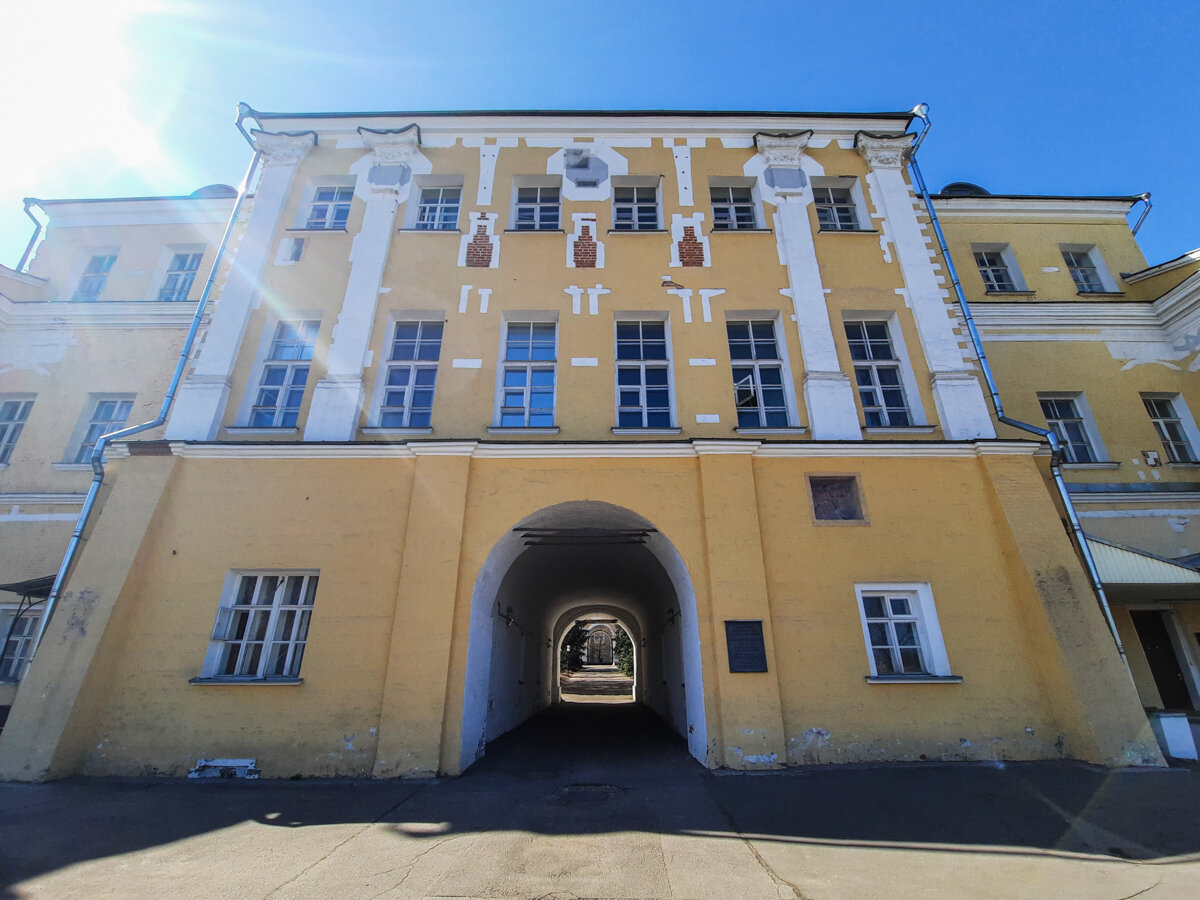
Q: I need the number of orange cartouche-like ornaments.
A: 3